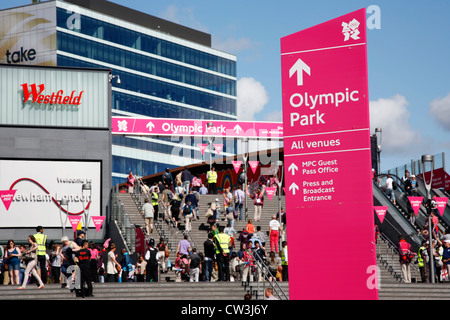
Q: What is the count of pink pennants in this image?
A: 11